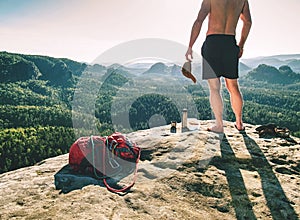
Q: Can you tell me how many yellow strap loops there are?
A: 1